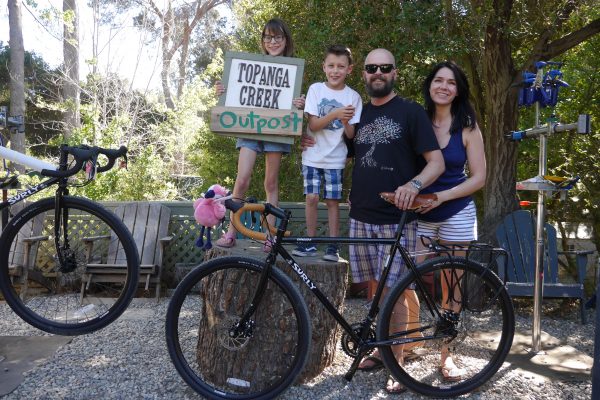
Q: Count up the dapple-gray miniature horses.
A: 0